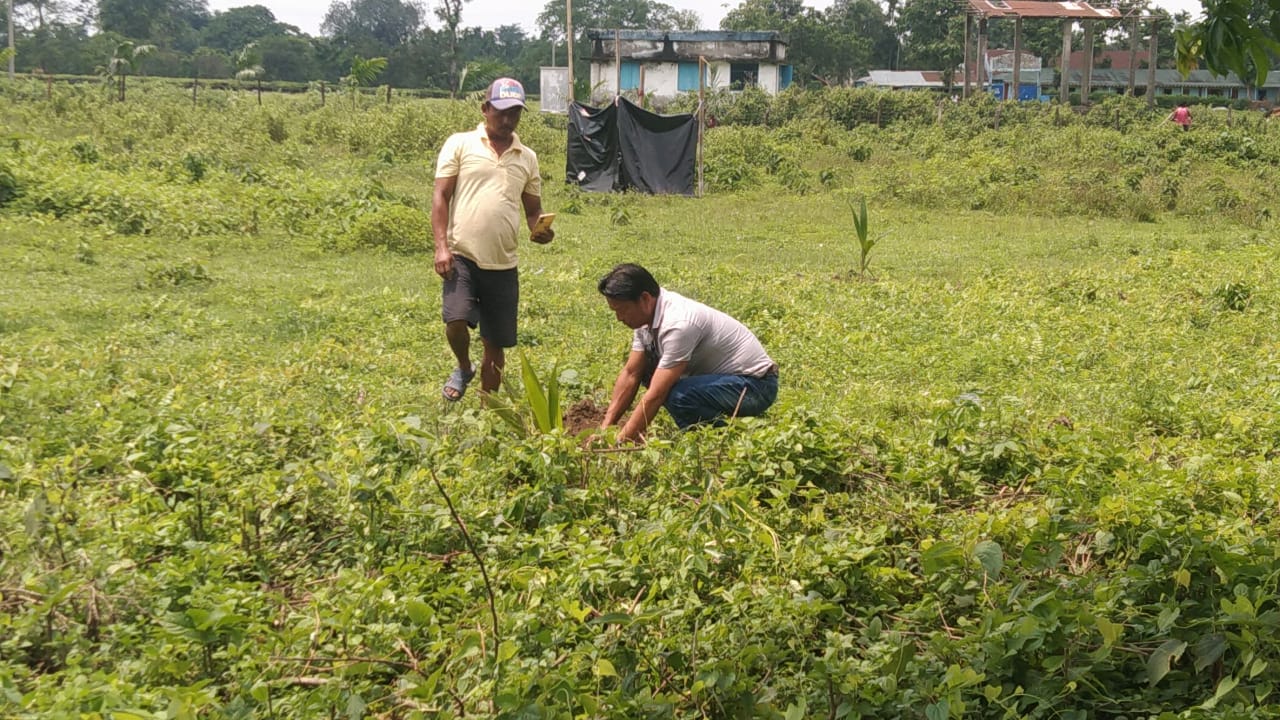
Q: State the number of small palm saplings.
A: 2